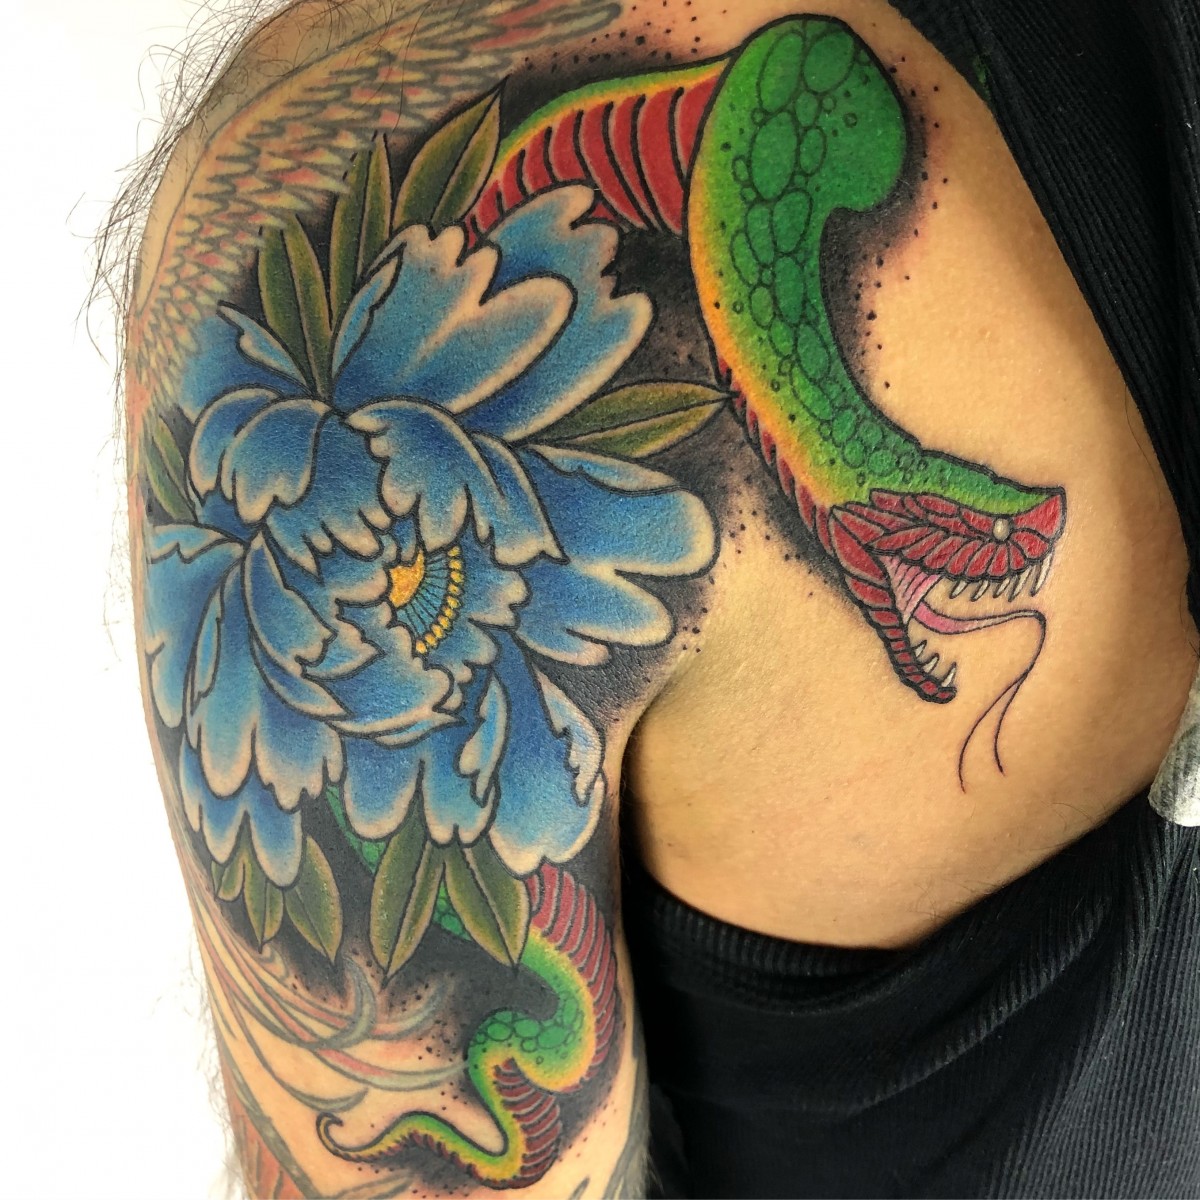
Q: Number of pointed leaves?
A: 10